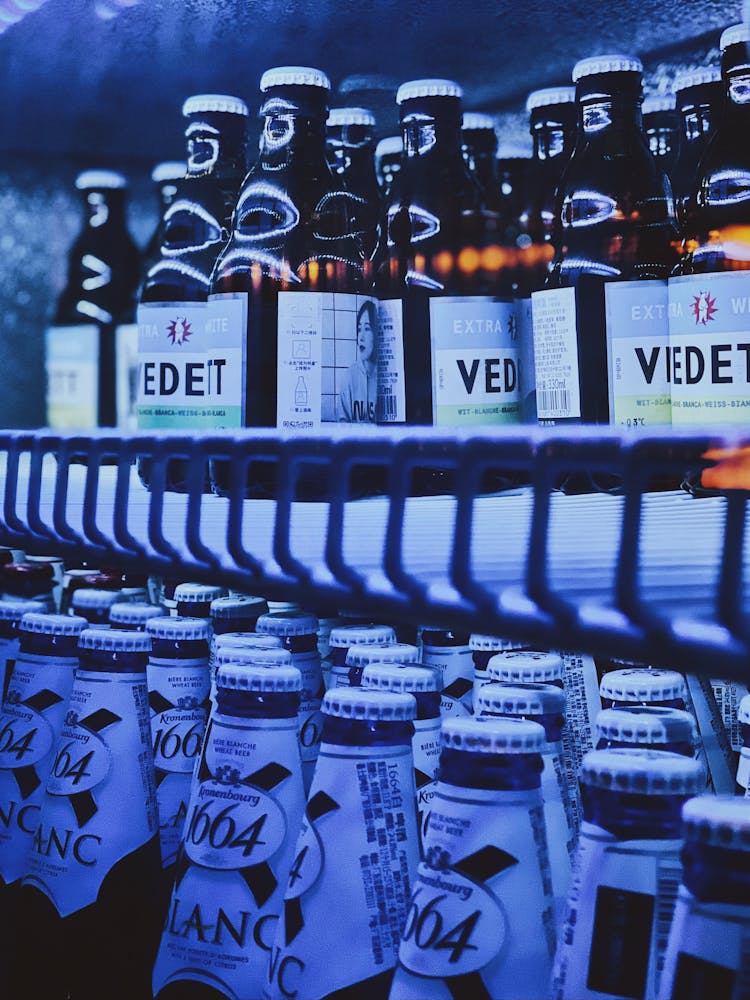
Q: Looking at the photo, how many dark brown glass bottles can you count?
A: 14